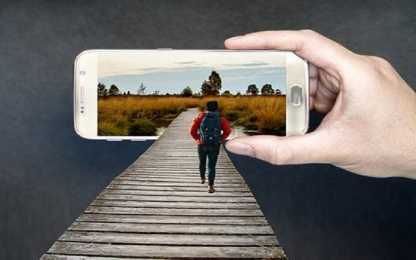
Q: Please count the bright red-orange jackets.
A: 1